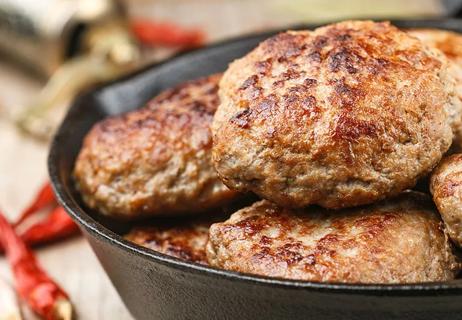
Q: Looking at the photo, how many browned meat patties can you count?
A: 6